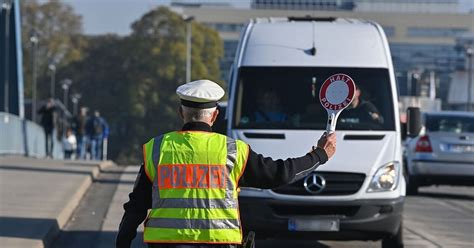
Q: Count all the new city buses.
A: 0